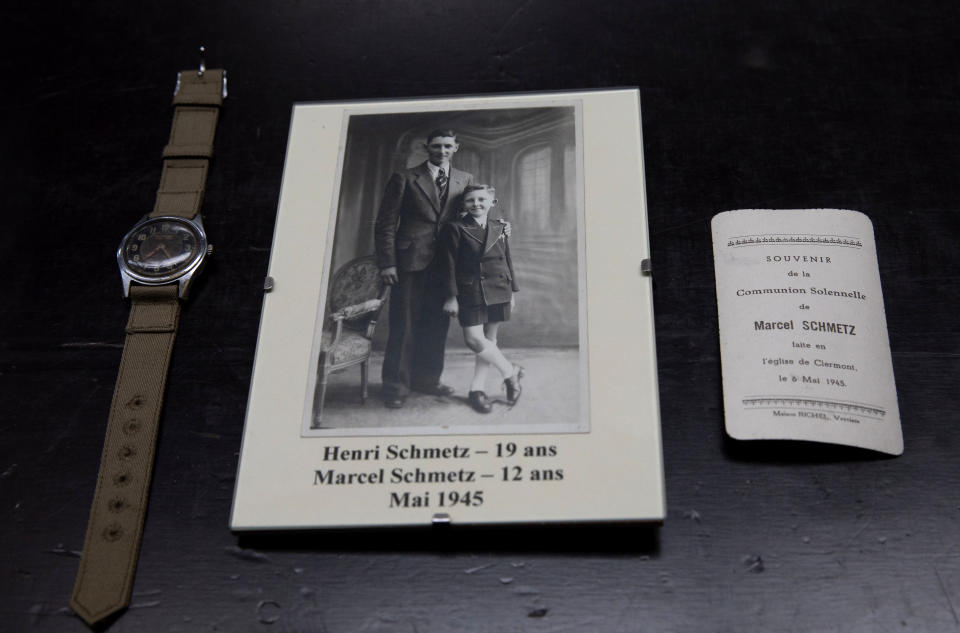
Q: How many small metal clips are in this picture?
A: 3